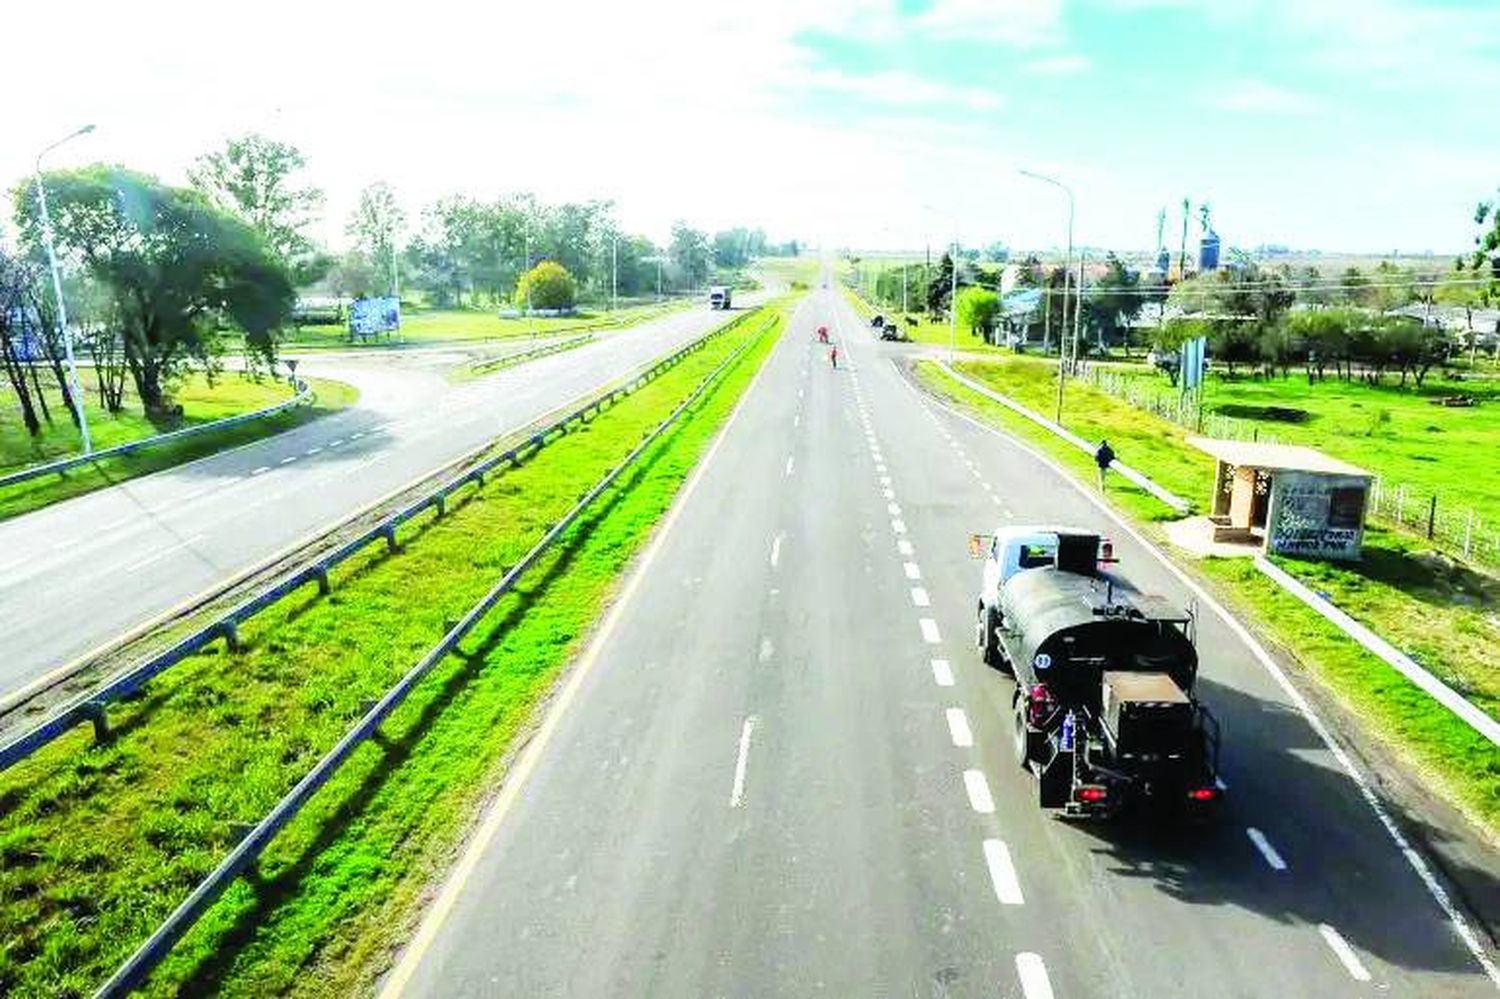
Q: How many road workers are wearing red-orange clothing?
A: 2